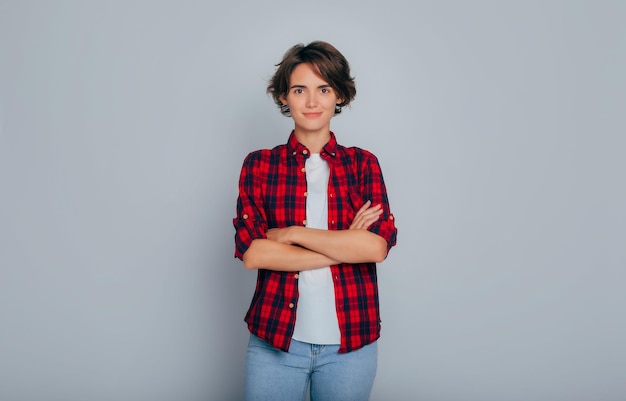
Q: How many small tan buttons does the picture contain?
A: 10